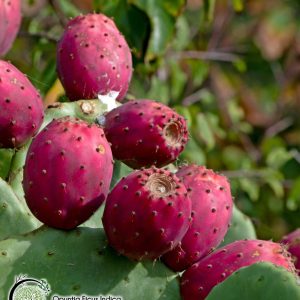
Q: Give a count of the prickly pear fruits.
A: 9